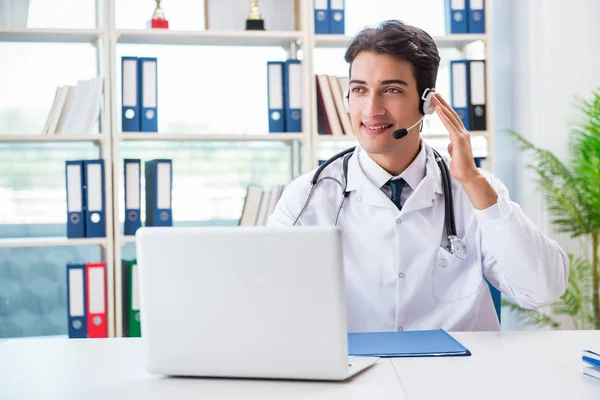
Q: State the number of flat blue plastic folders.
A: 1